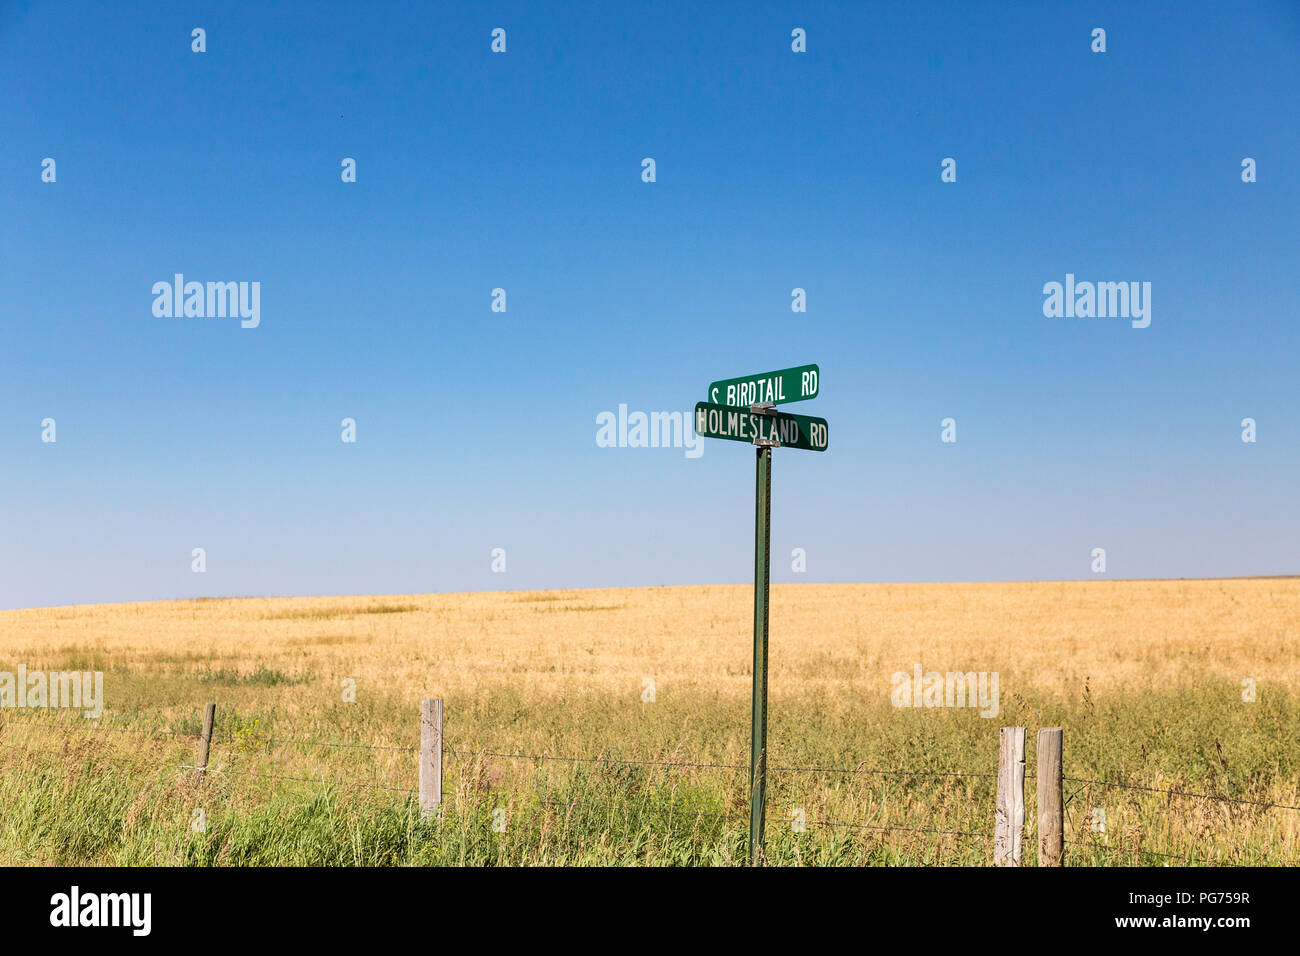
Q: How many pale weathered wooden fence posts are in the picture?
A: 4